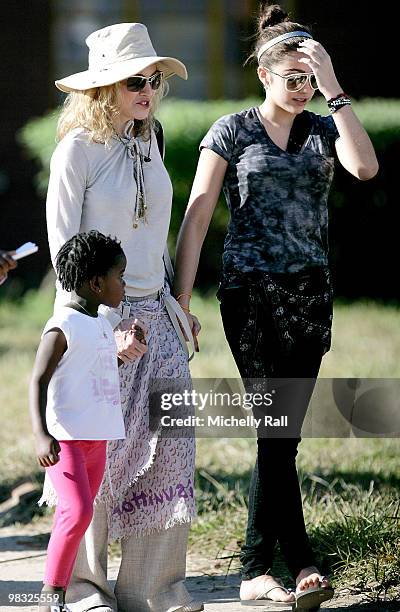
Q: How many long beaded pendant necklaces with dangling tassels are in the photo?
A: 1